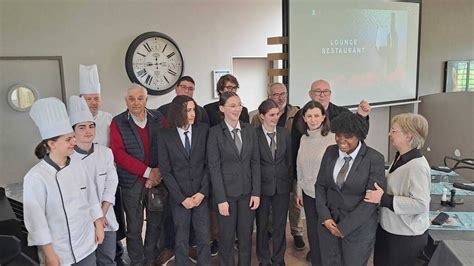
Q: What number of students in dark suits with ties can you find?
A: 4